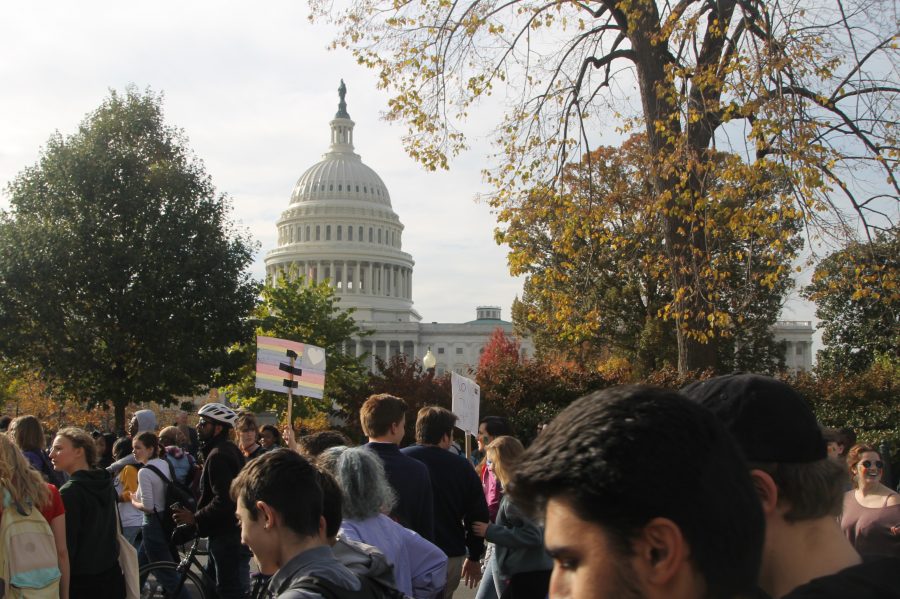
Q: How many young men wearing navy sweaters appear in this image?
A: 2